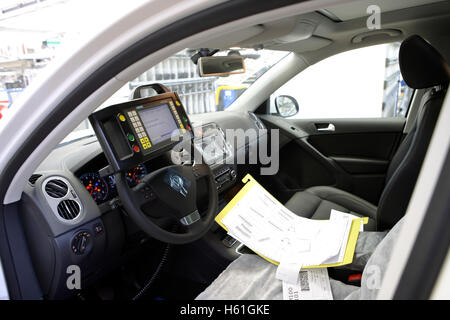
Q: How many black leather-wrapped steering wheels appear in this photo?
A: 1